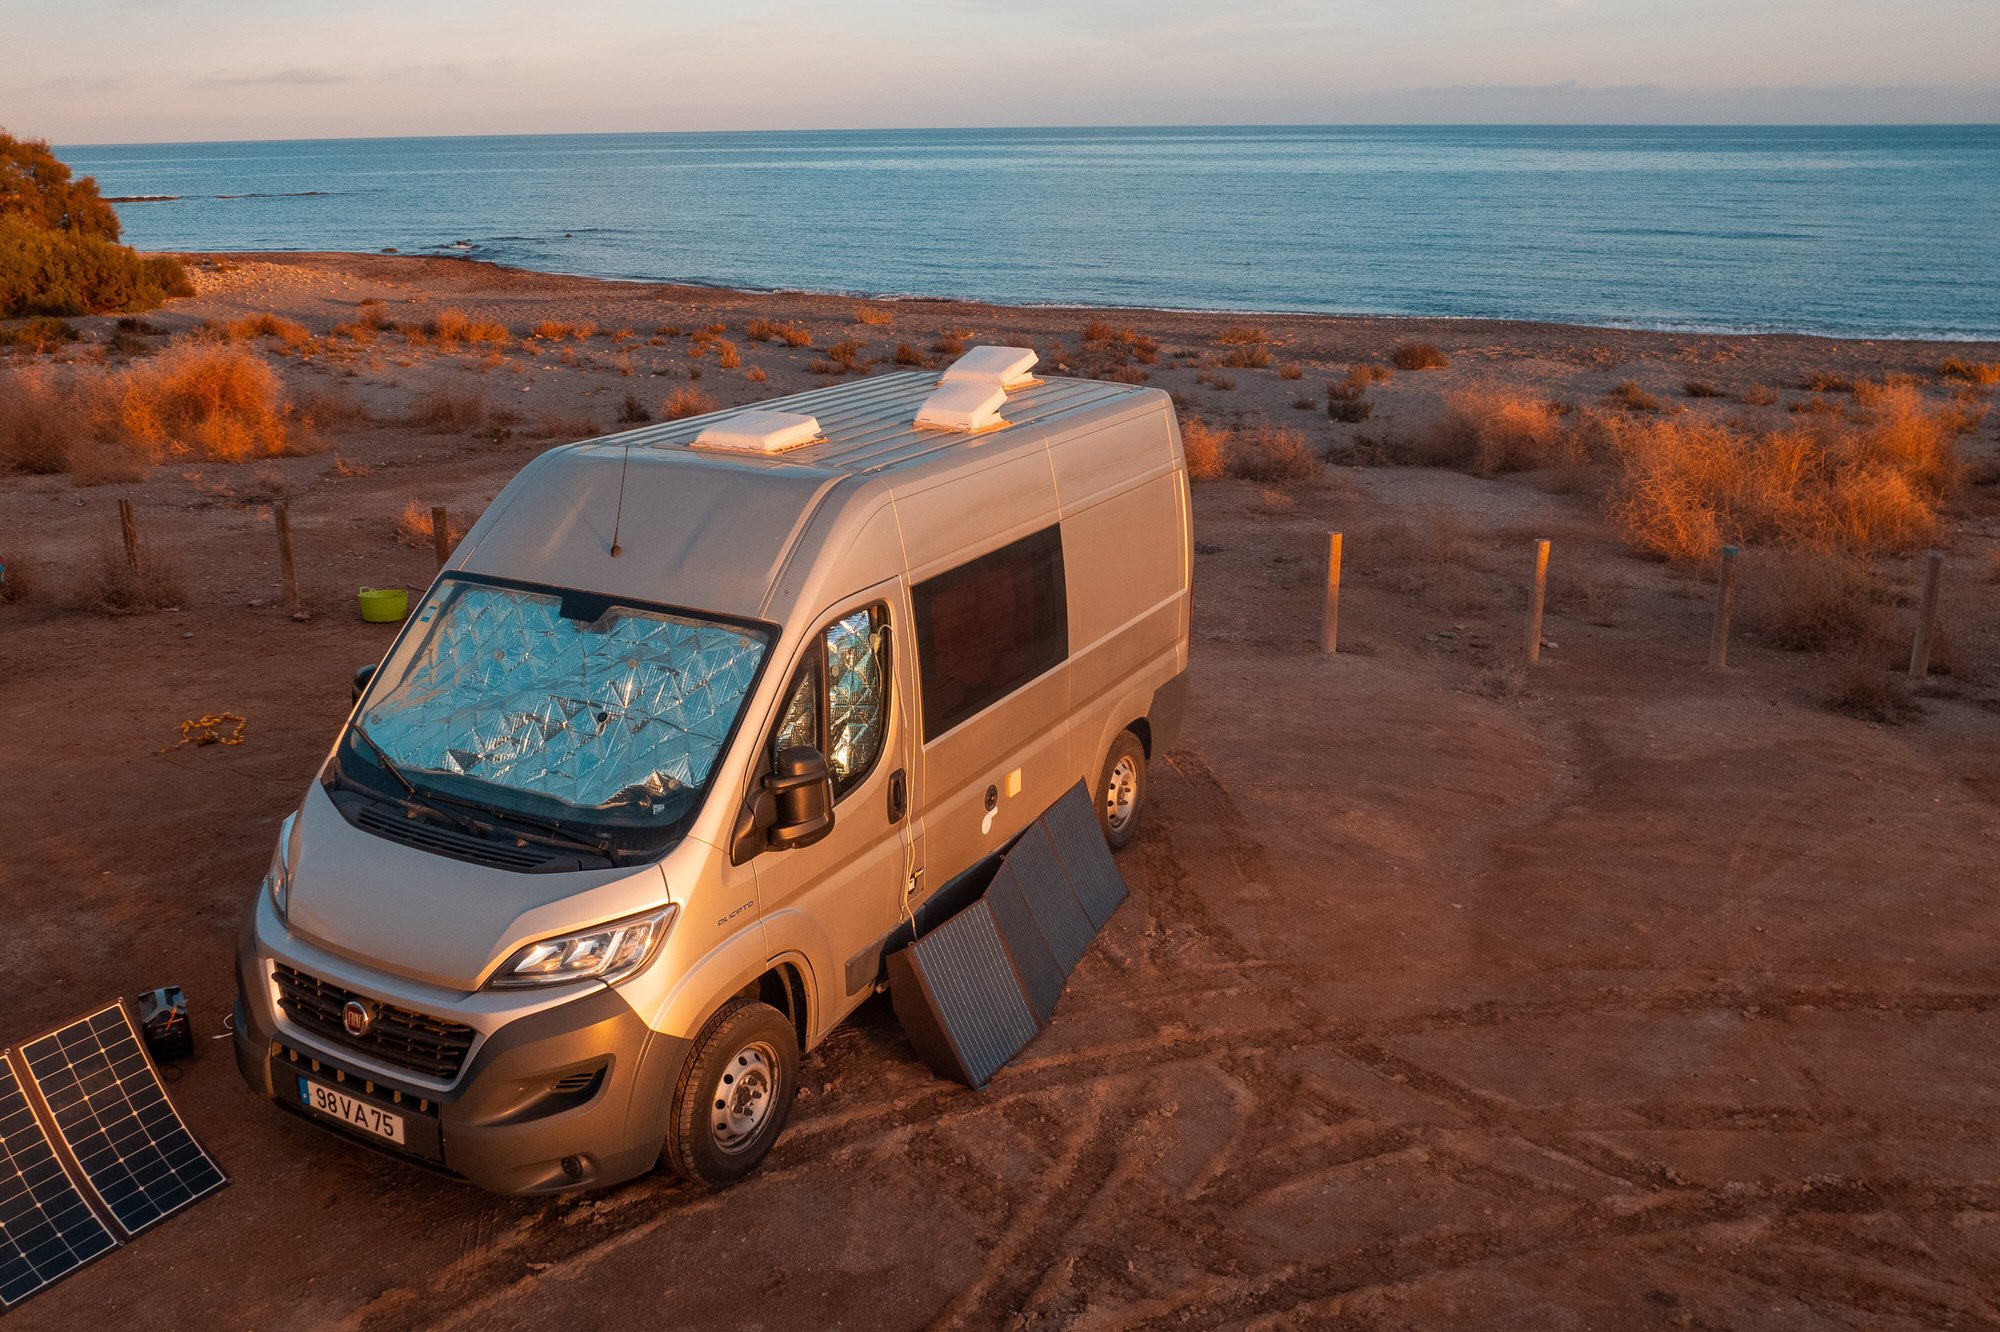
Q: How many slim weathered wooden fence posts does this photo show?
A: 7